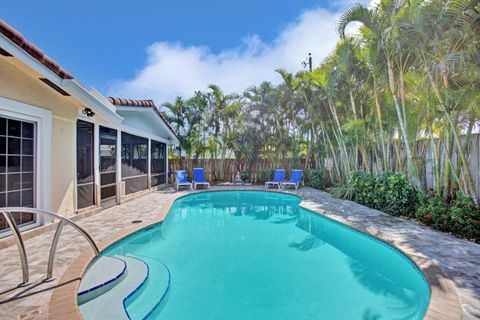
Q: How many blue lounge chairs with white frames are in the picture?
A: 4